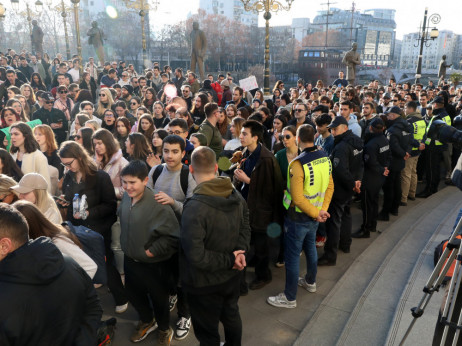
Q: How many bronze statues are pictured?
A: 5